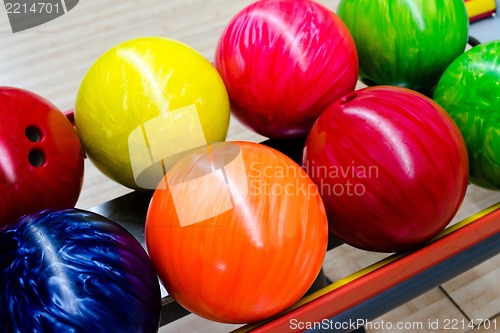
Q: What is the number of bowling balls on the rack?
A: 8